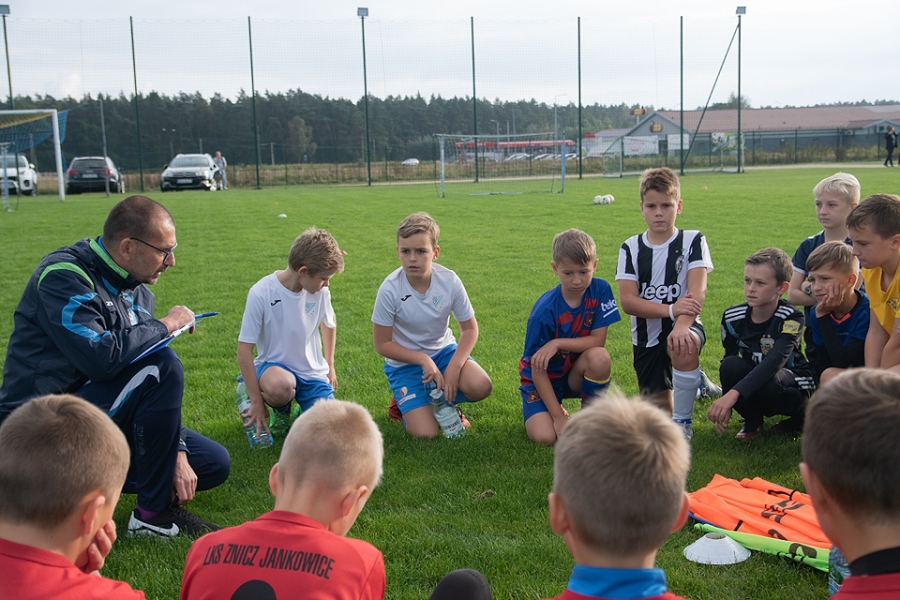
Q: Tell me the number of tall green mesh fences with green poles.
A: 1